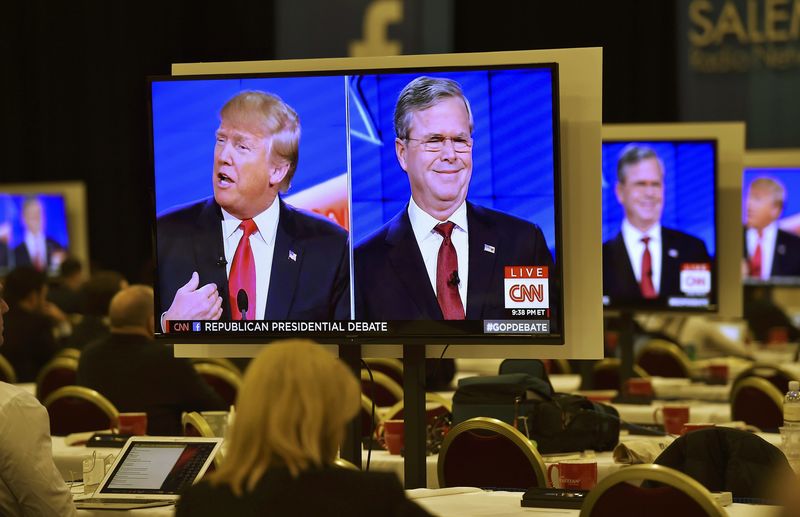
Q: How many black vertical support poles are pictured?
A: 3